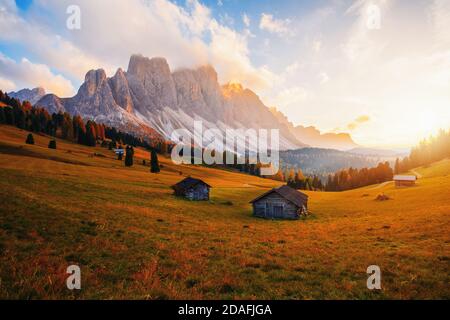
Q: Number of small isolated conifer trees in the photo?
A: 4